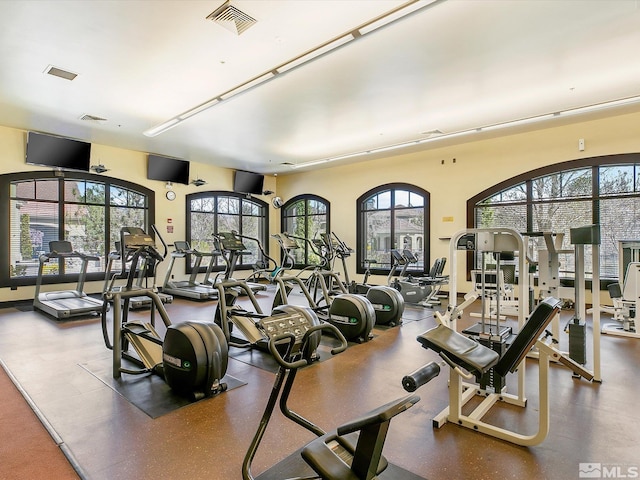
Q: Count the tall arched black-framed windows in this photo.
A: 5